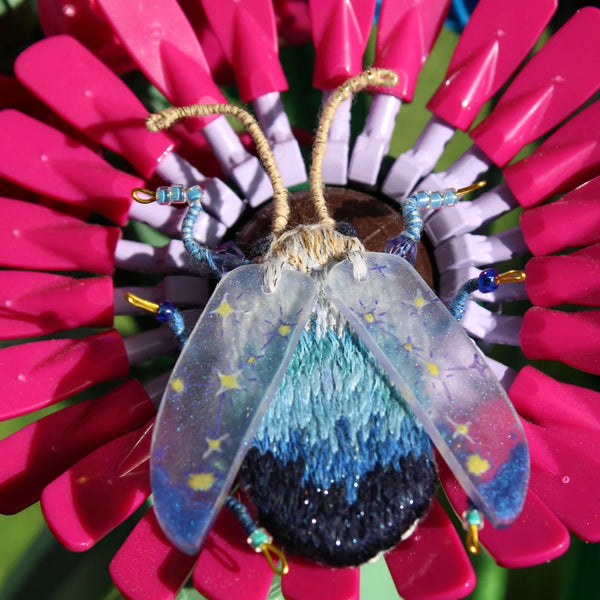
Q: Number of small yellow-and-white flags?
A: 0